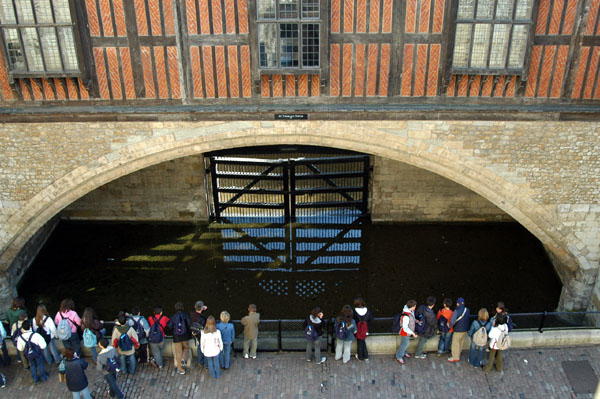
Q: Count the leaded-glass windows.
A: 3